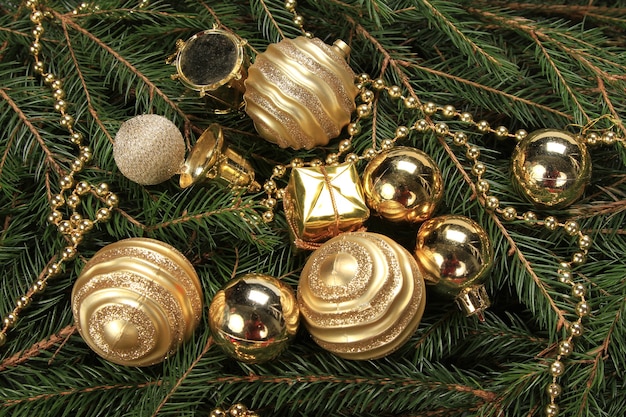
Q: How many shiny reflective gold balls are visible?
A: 4